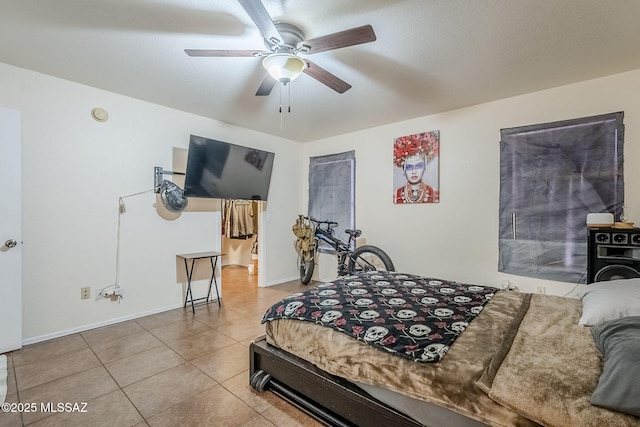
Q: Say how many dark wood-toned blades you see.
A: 5